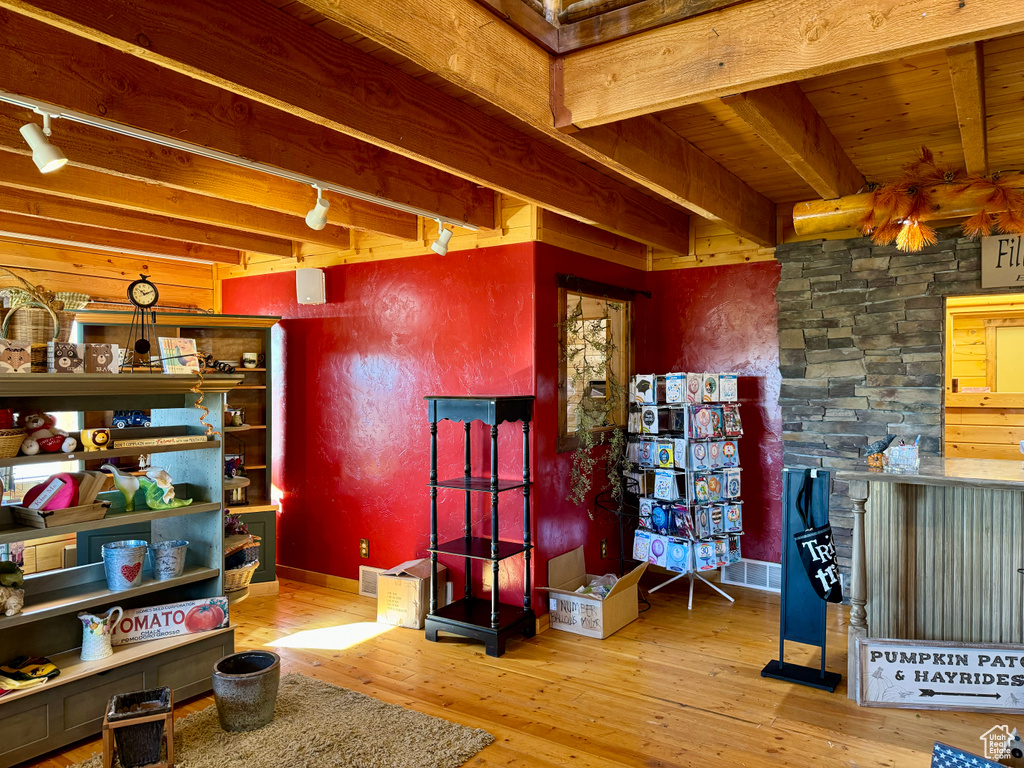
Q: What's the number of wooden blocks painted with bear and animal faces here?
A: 3